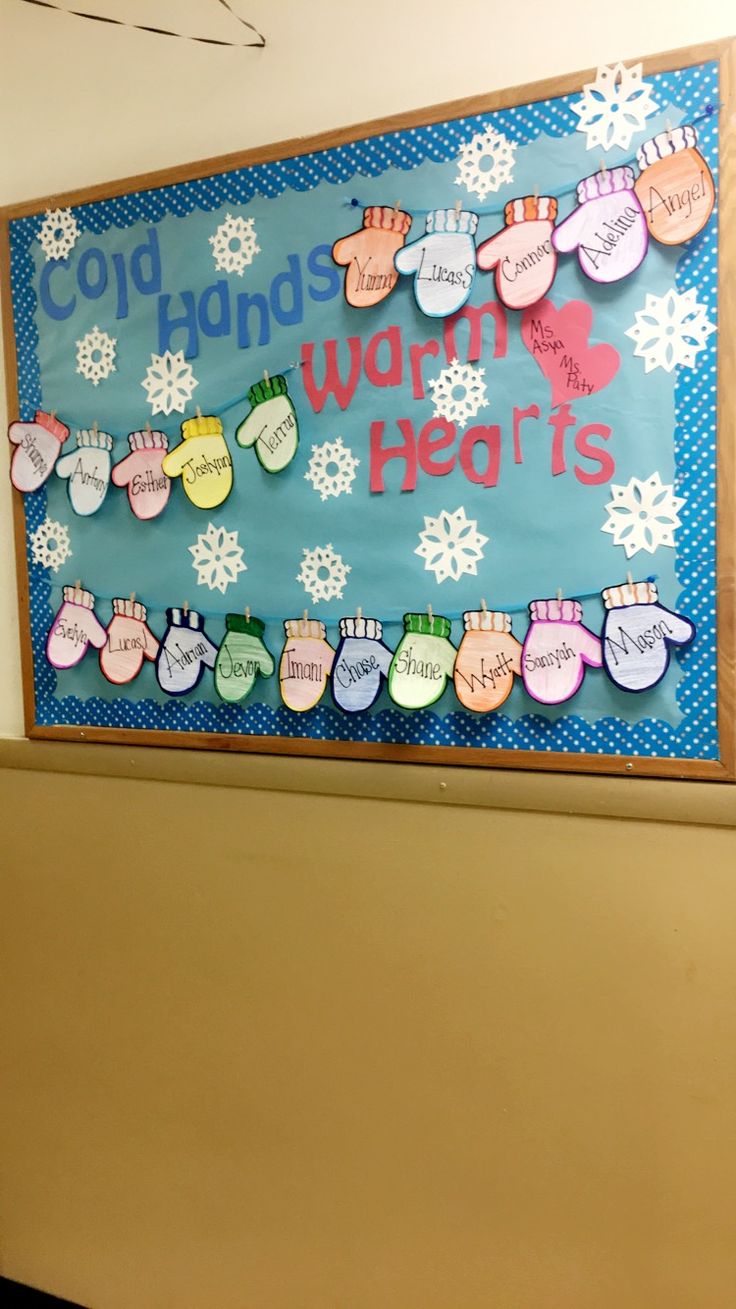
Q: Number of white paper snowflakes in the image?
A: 14